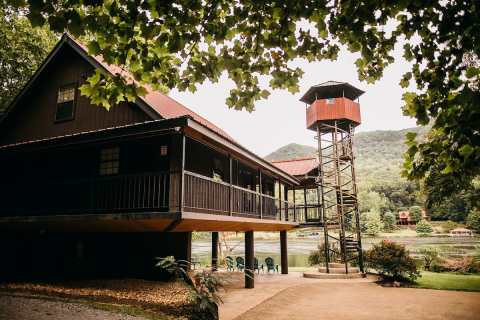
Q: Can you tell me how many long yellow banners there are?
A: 0